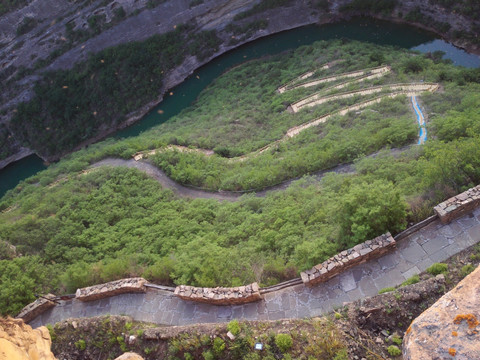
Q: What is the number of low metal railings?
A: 4